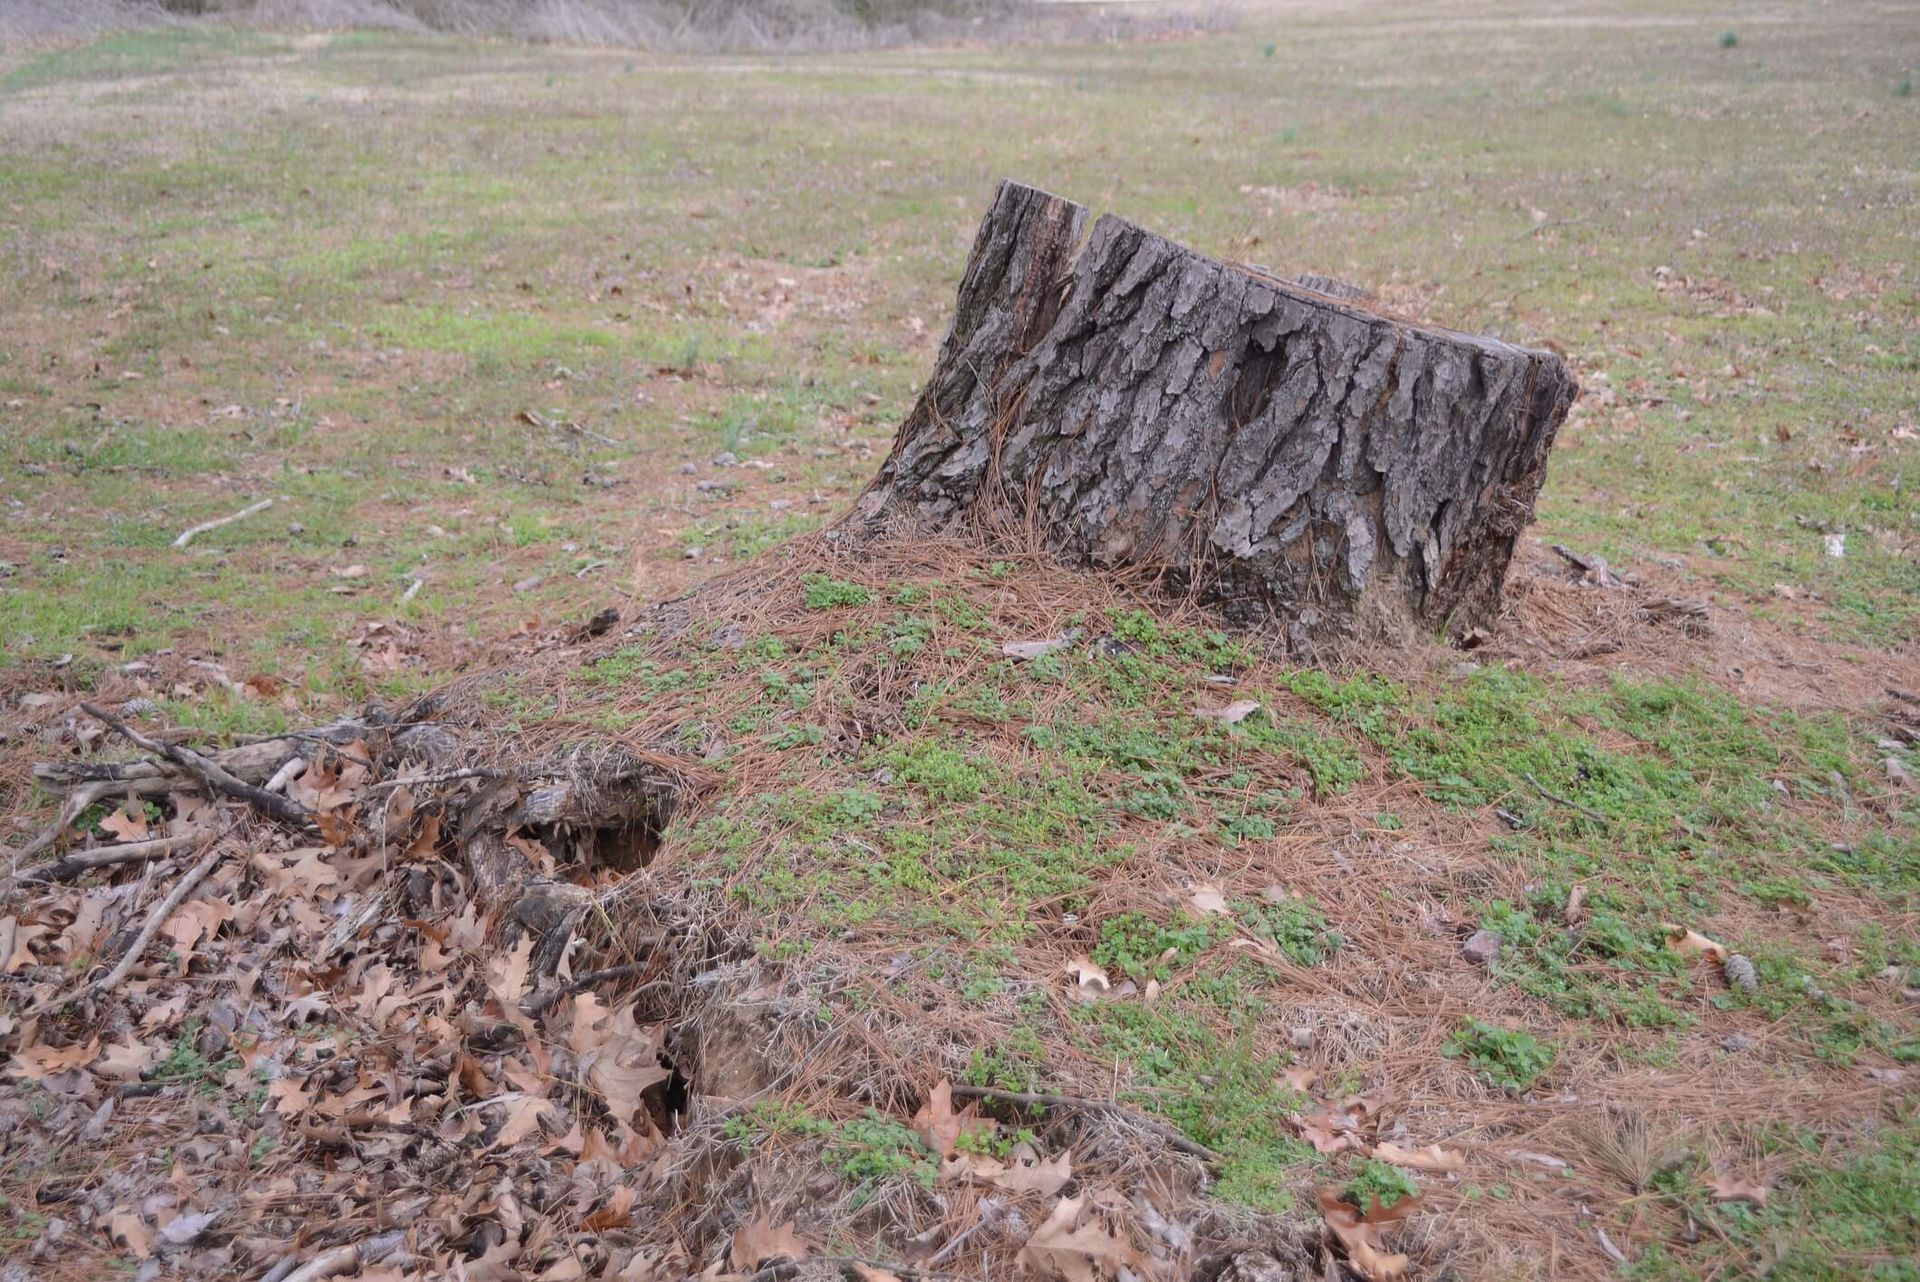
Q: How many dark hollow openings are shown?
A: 2